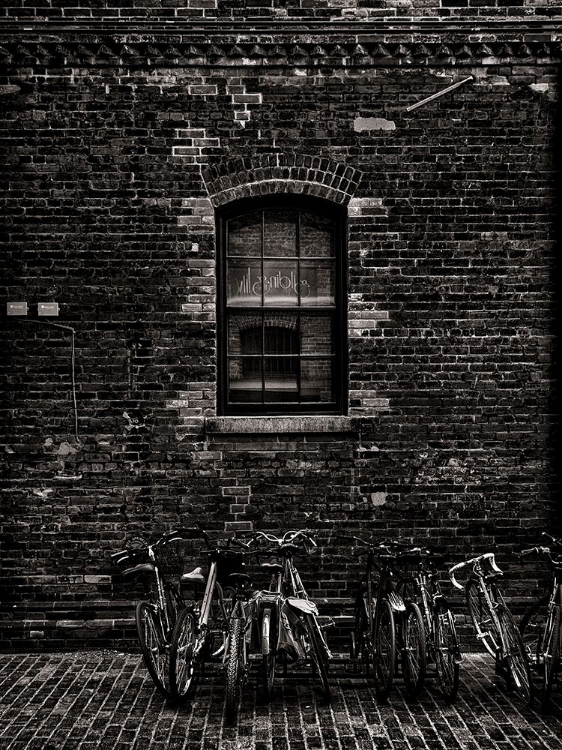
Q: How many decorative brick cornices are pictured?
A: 1